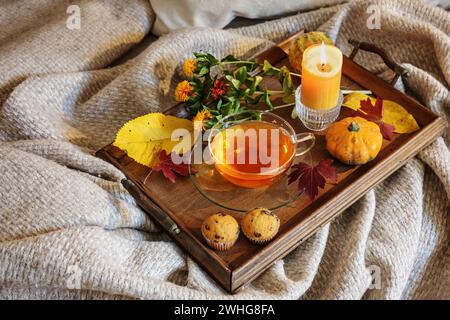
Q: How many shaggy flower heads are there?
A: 4